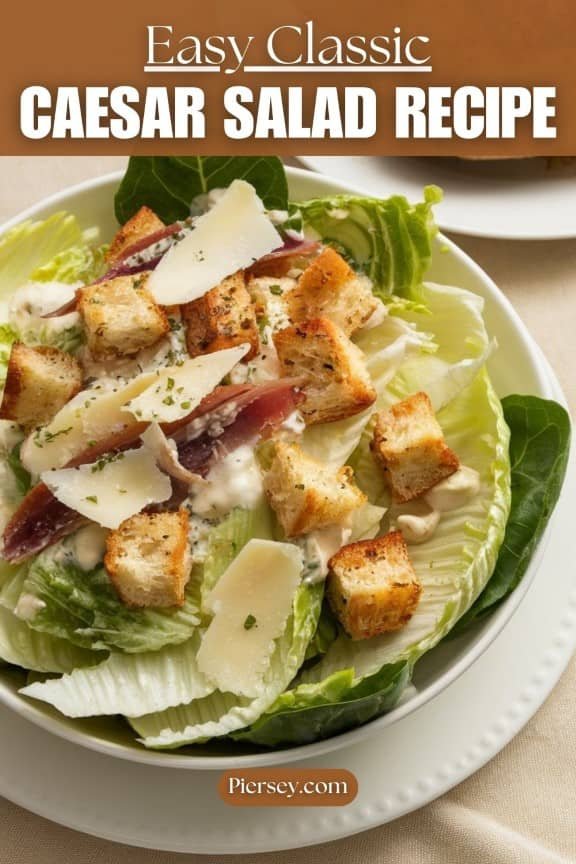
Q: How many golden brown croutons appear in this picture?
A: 10